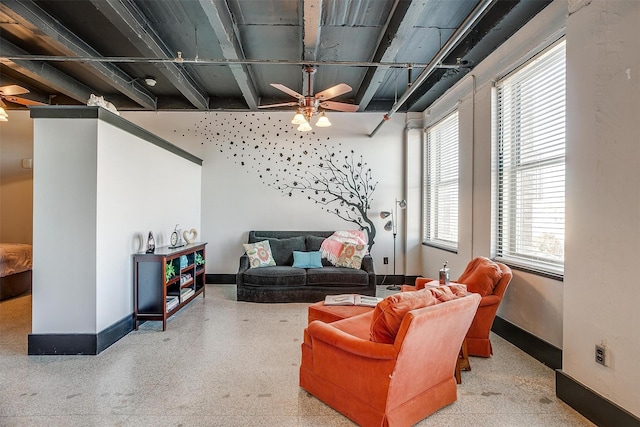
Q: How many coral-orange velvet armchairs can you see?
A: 2